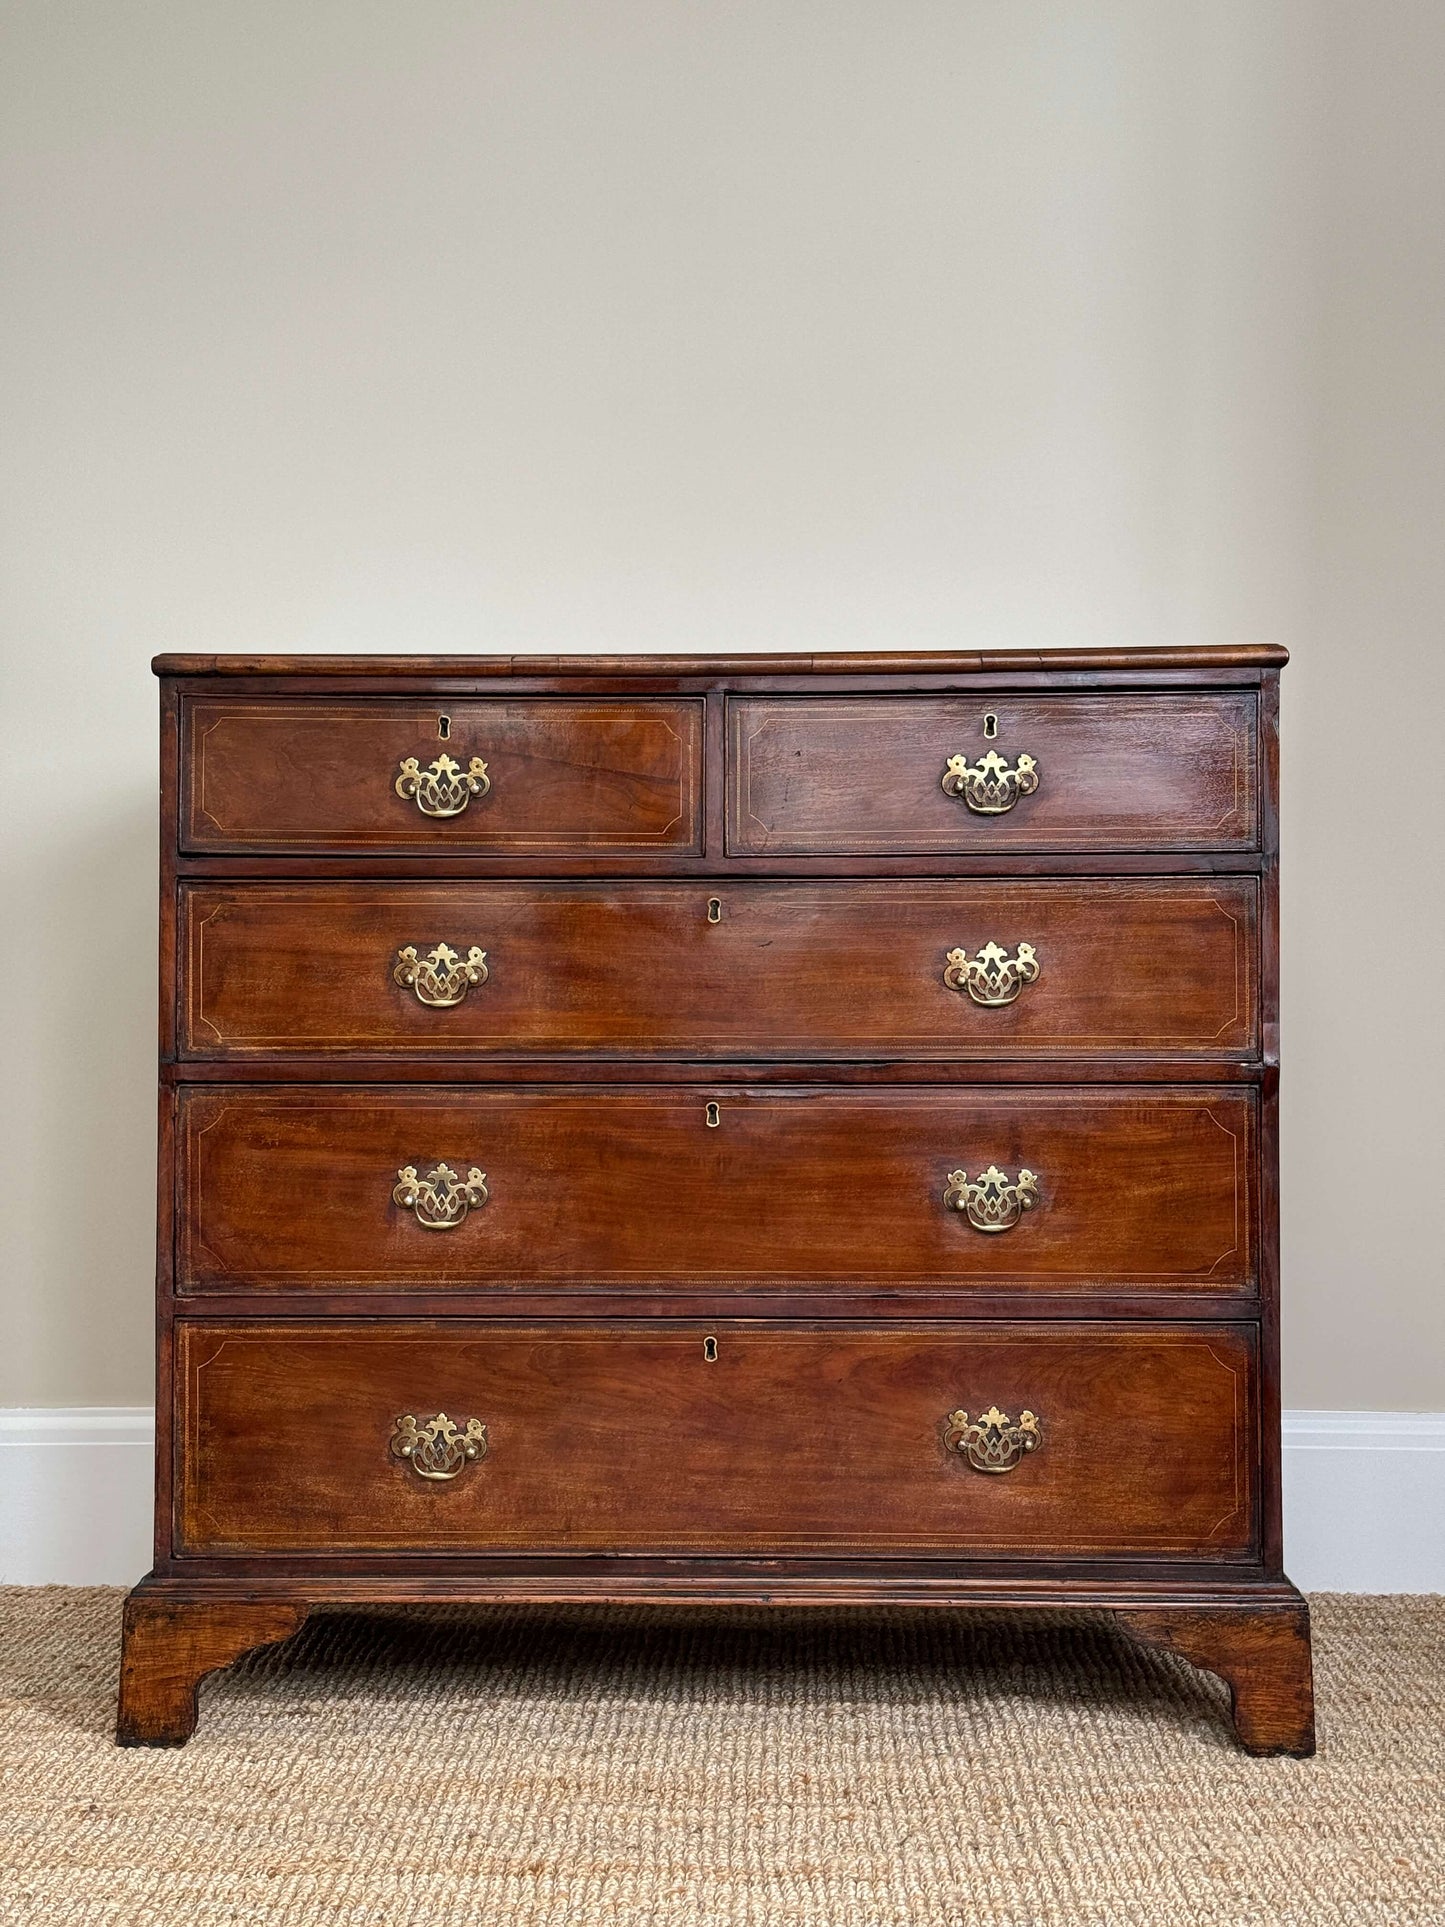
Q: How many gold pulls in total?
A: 8